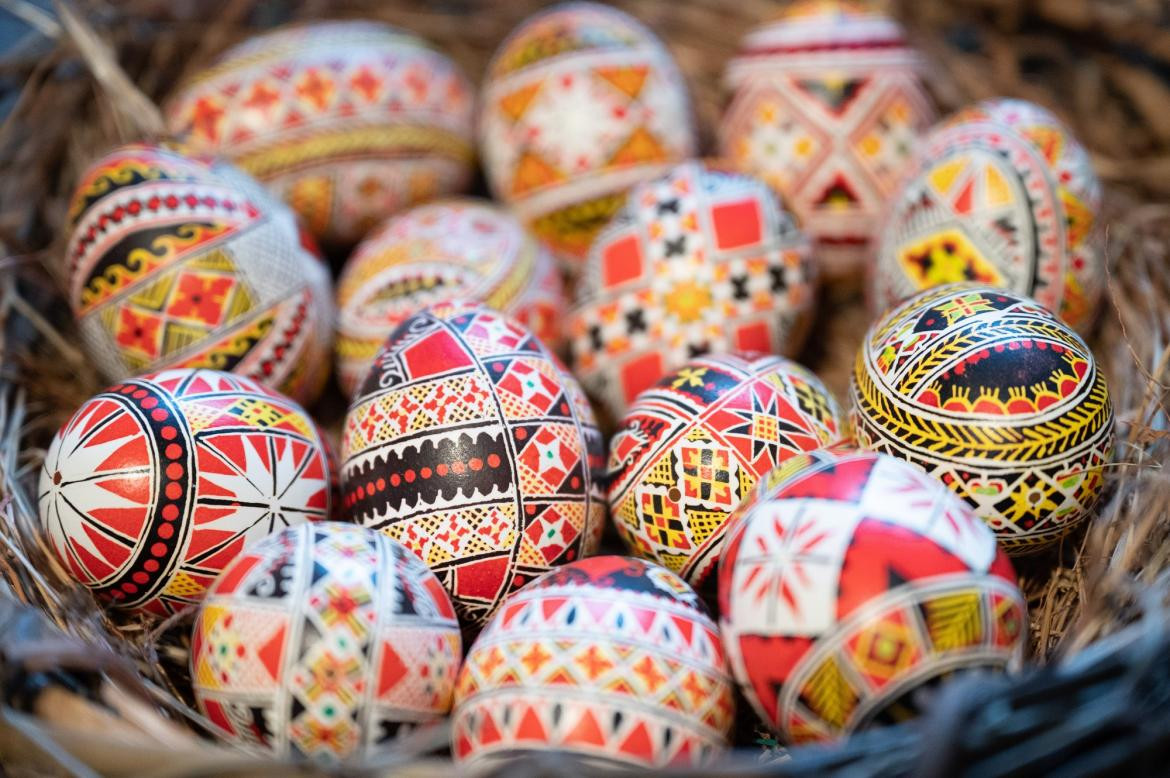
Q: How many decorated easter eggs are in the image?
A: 14